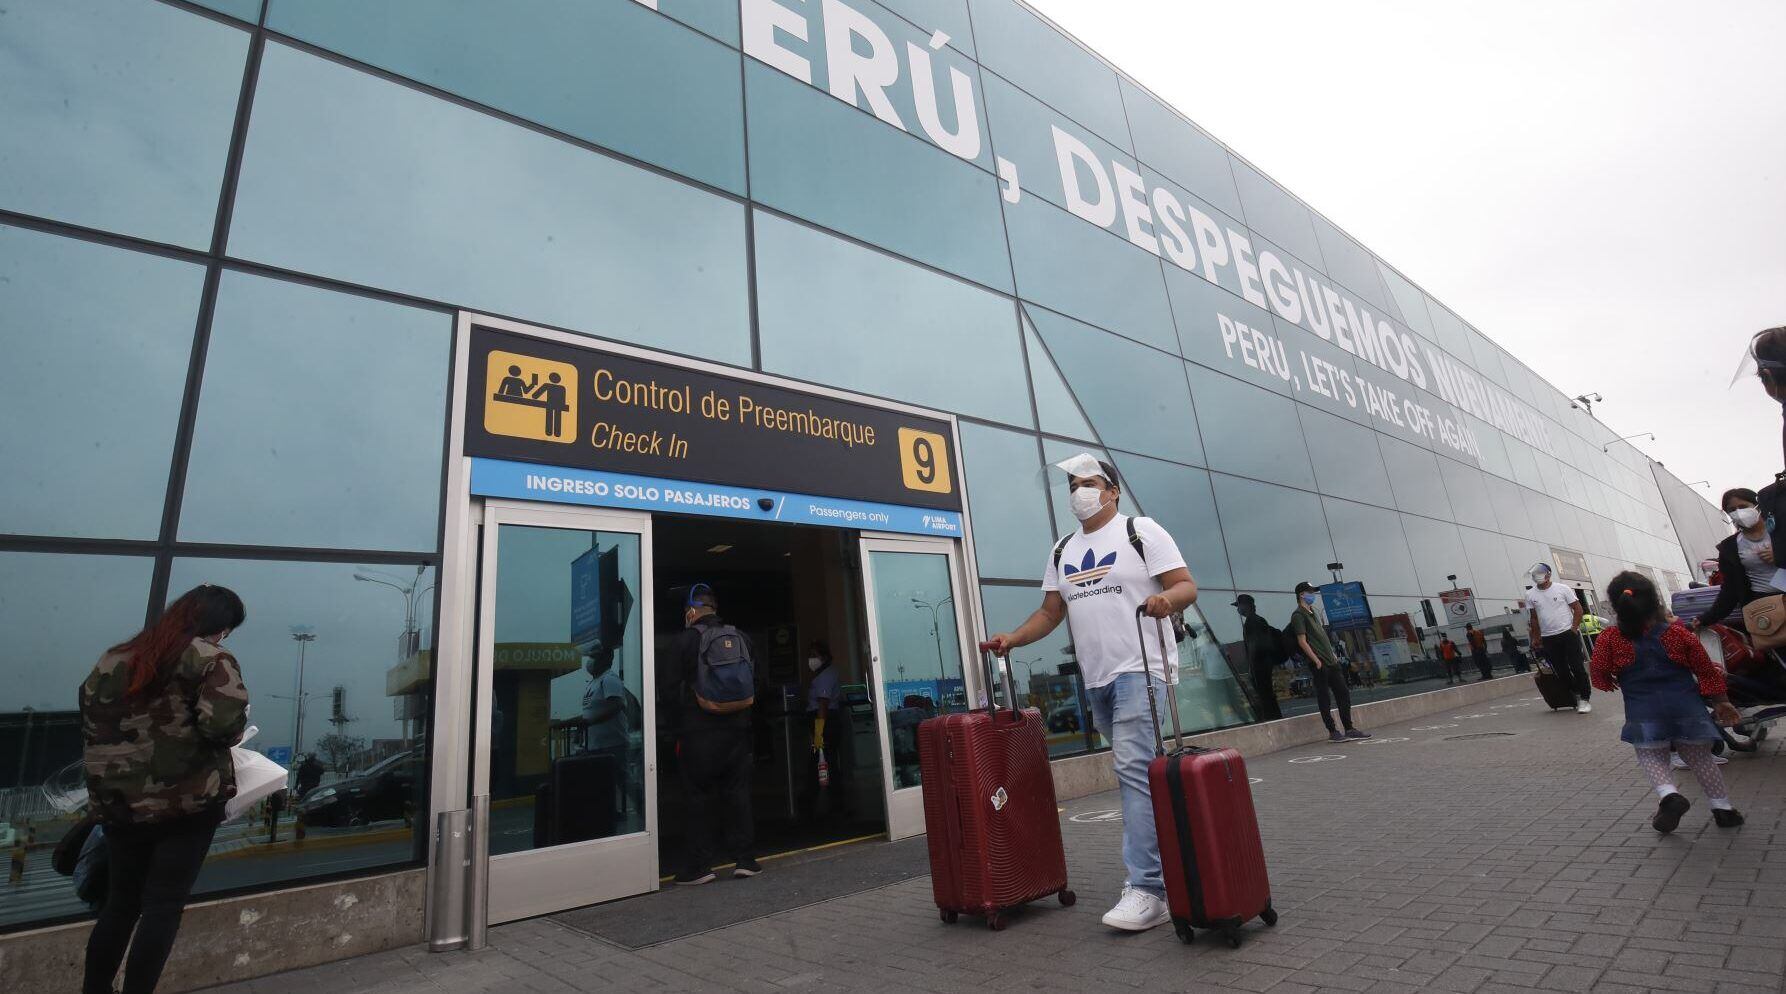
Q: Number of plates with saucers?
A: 0